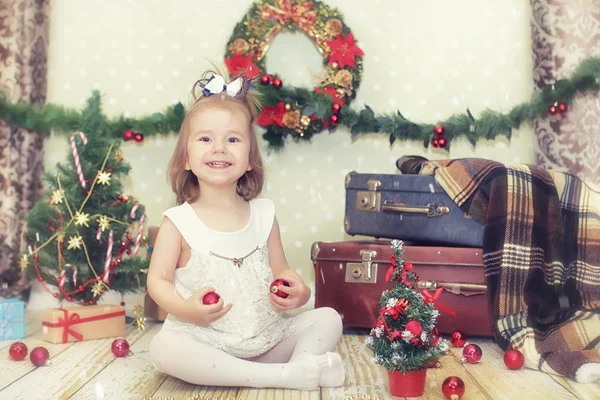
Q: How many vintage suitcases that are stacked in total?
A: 2